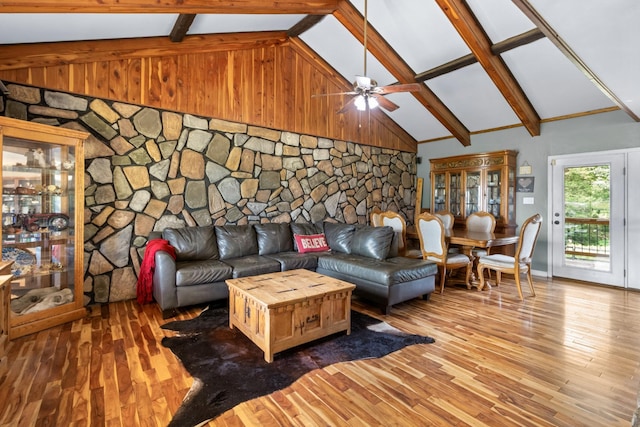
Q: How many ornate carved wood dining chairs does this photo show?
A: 6